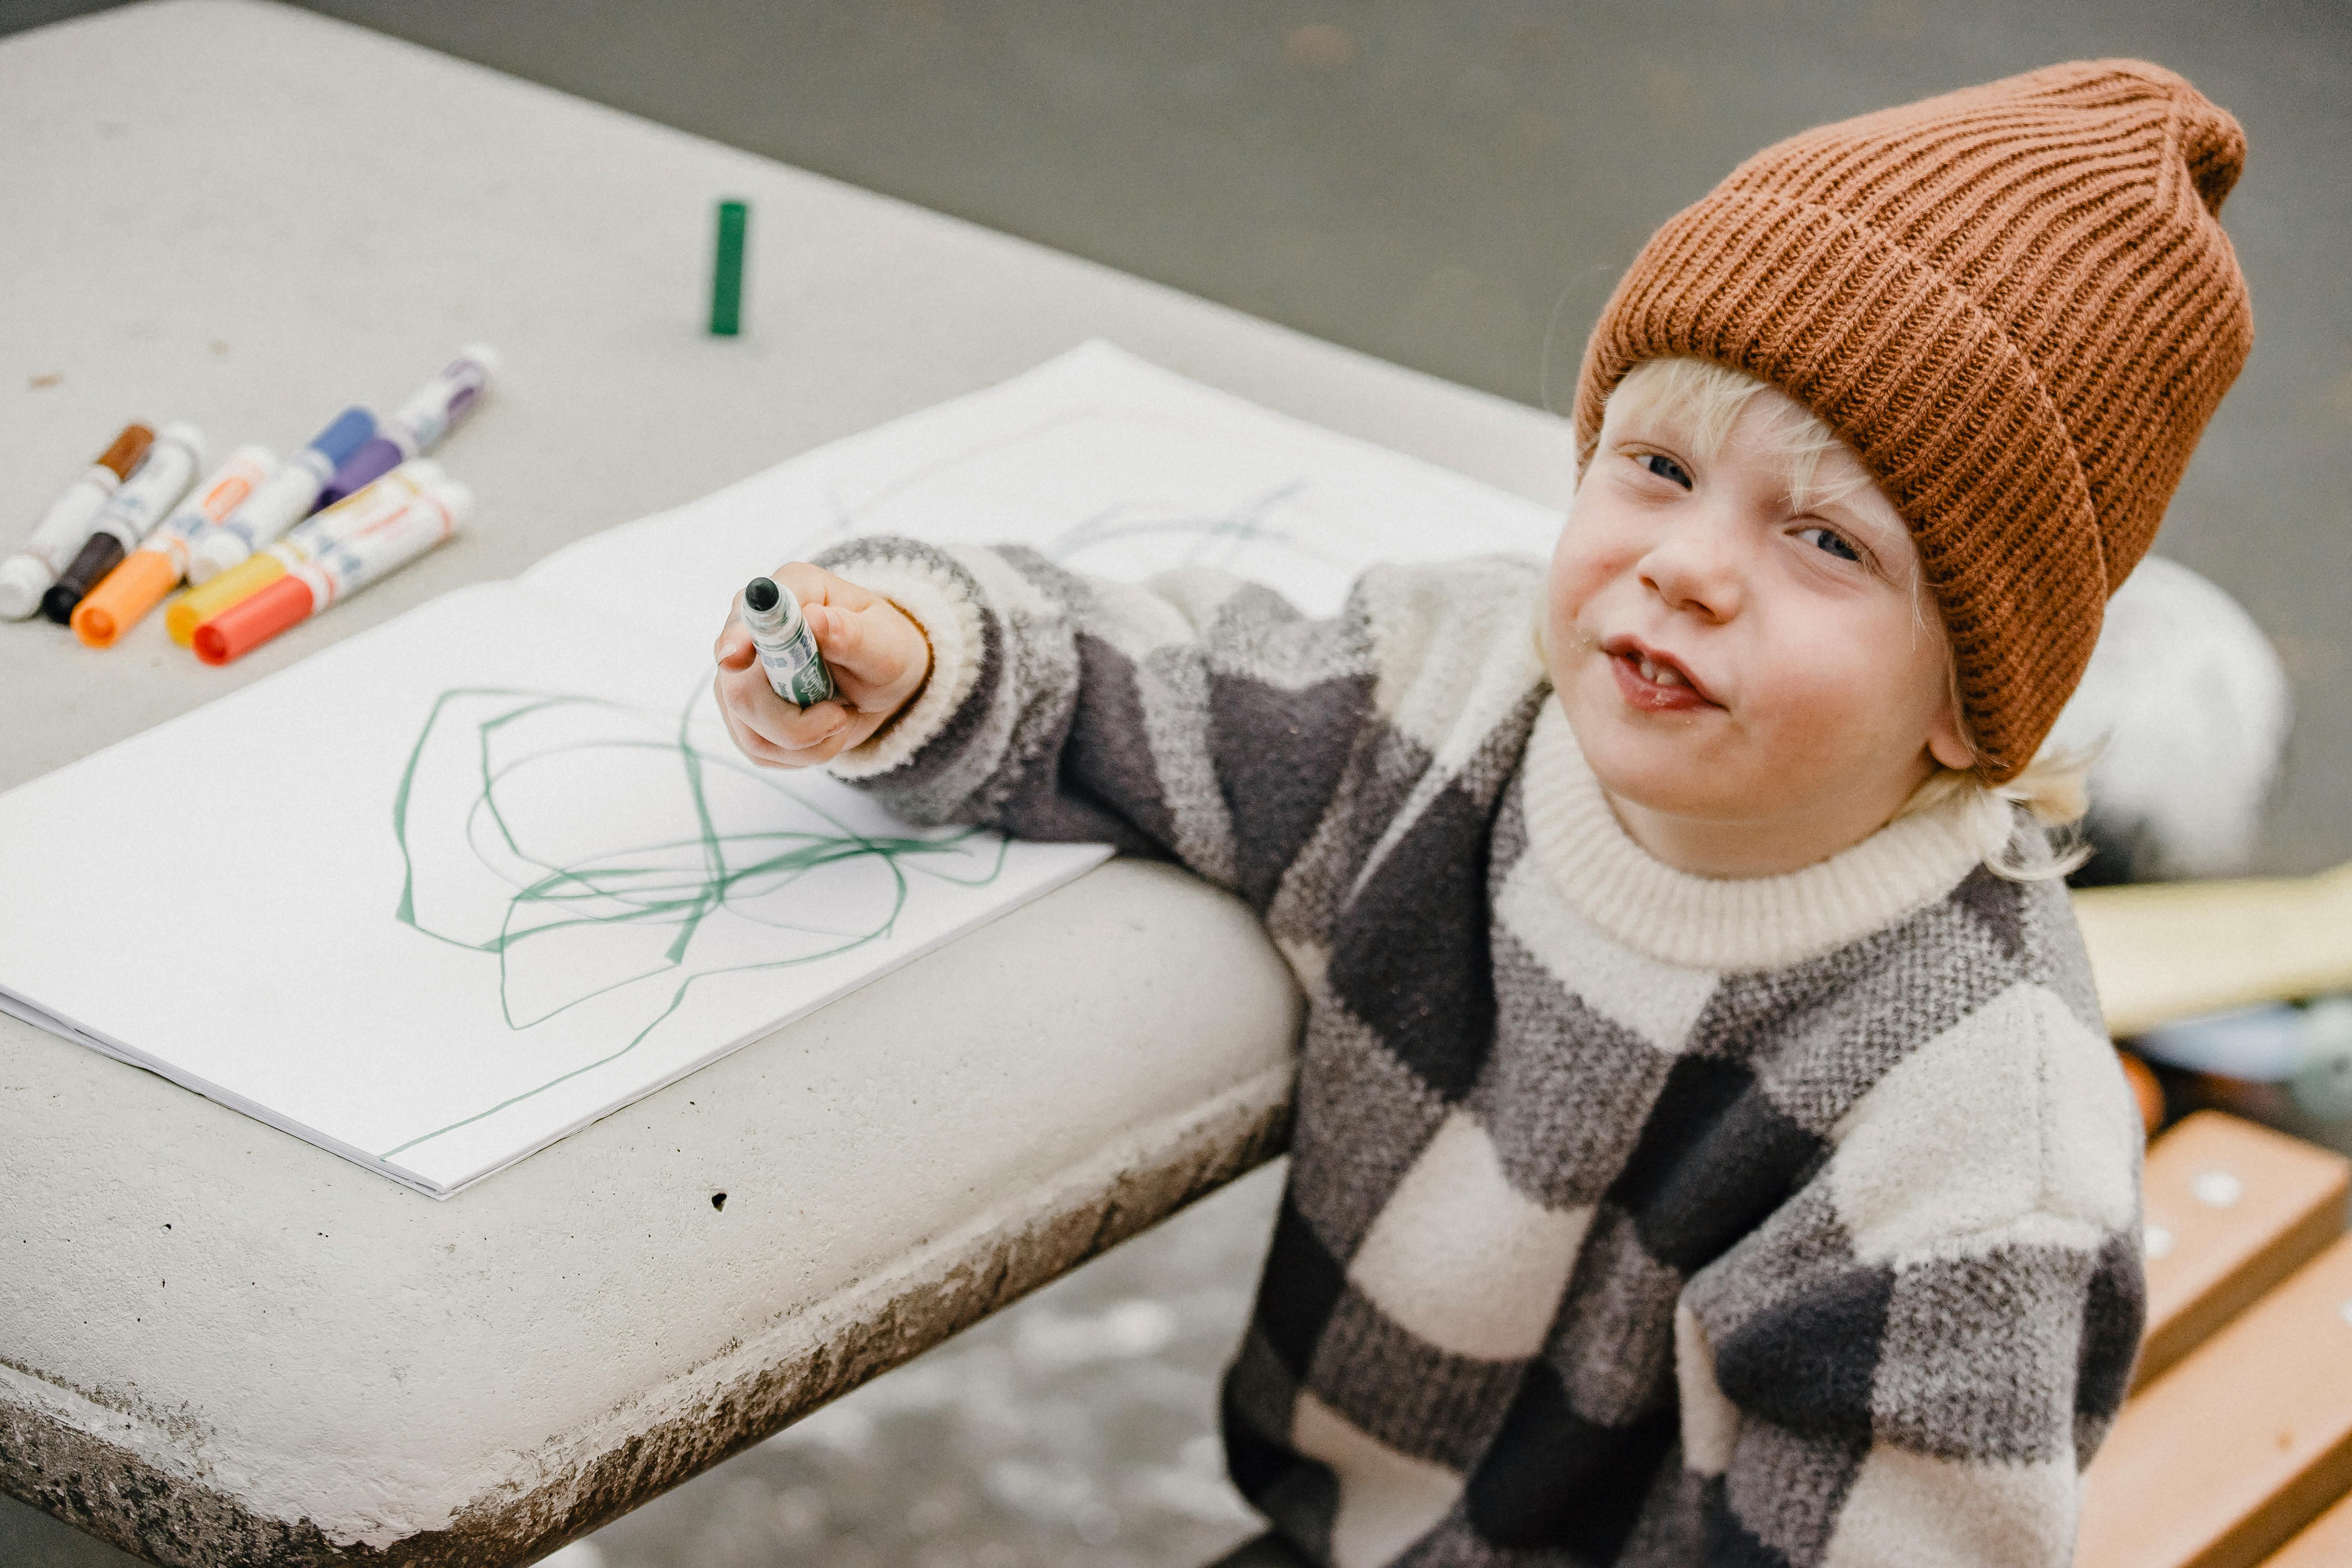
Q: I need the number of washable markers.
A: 8